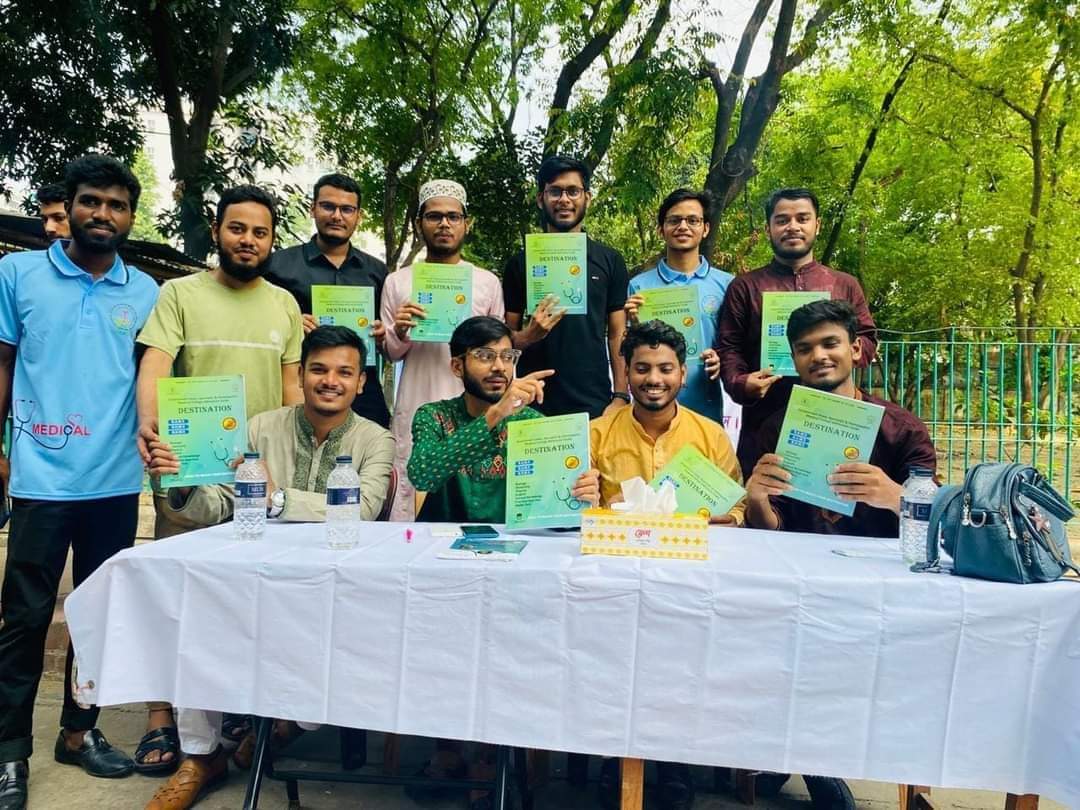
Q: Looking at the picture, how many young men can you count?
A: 12